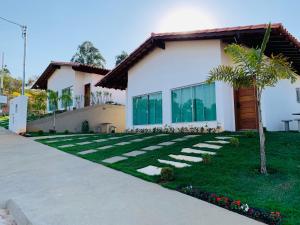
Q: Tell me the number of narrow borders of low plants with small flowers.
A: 2